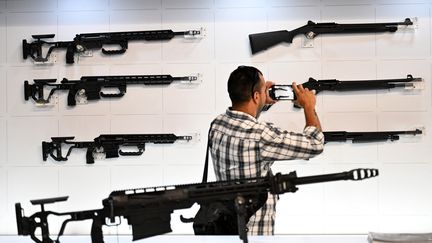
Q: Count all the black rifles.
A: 7